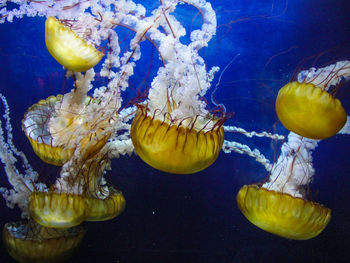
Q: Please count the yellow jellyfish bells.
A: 8